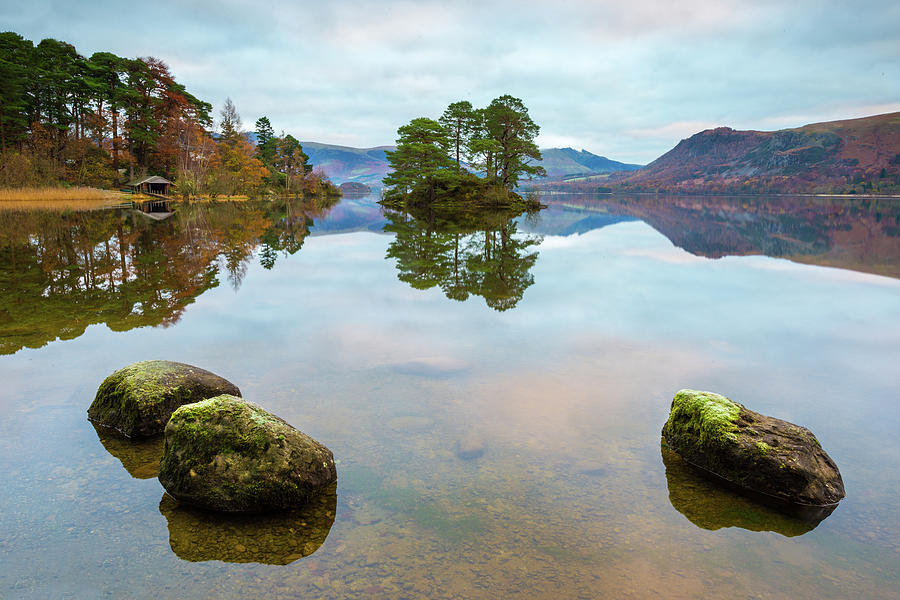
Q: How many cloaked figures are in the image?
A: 0